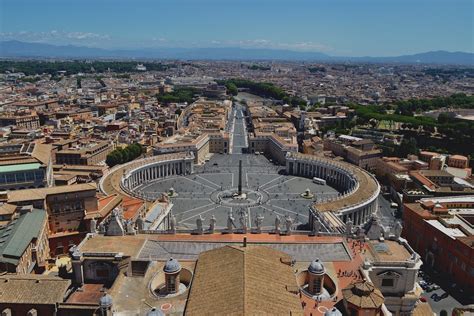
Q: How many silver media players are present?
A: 0